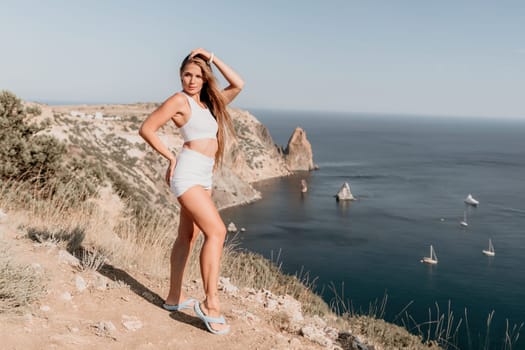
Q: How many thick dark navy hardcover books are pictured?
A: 0